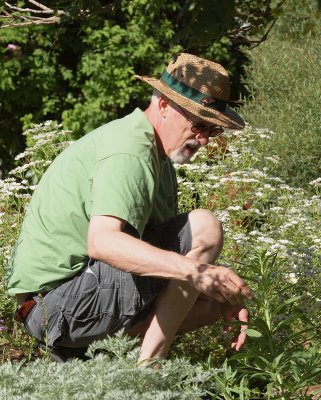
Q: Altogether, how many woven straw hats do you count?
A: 1